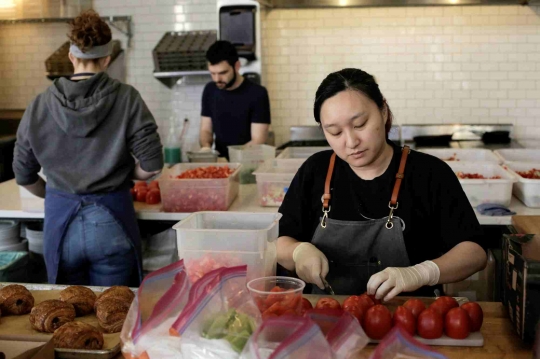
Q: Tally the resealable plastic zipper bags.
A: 5